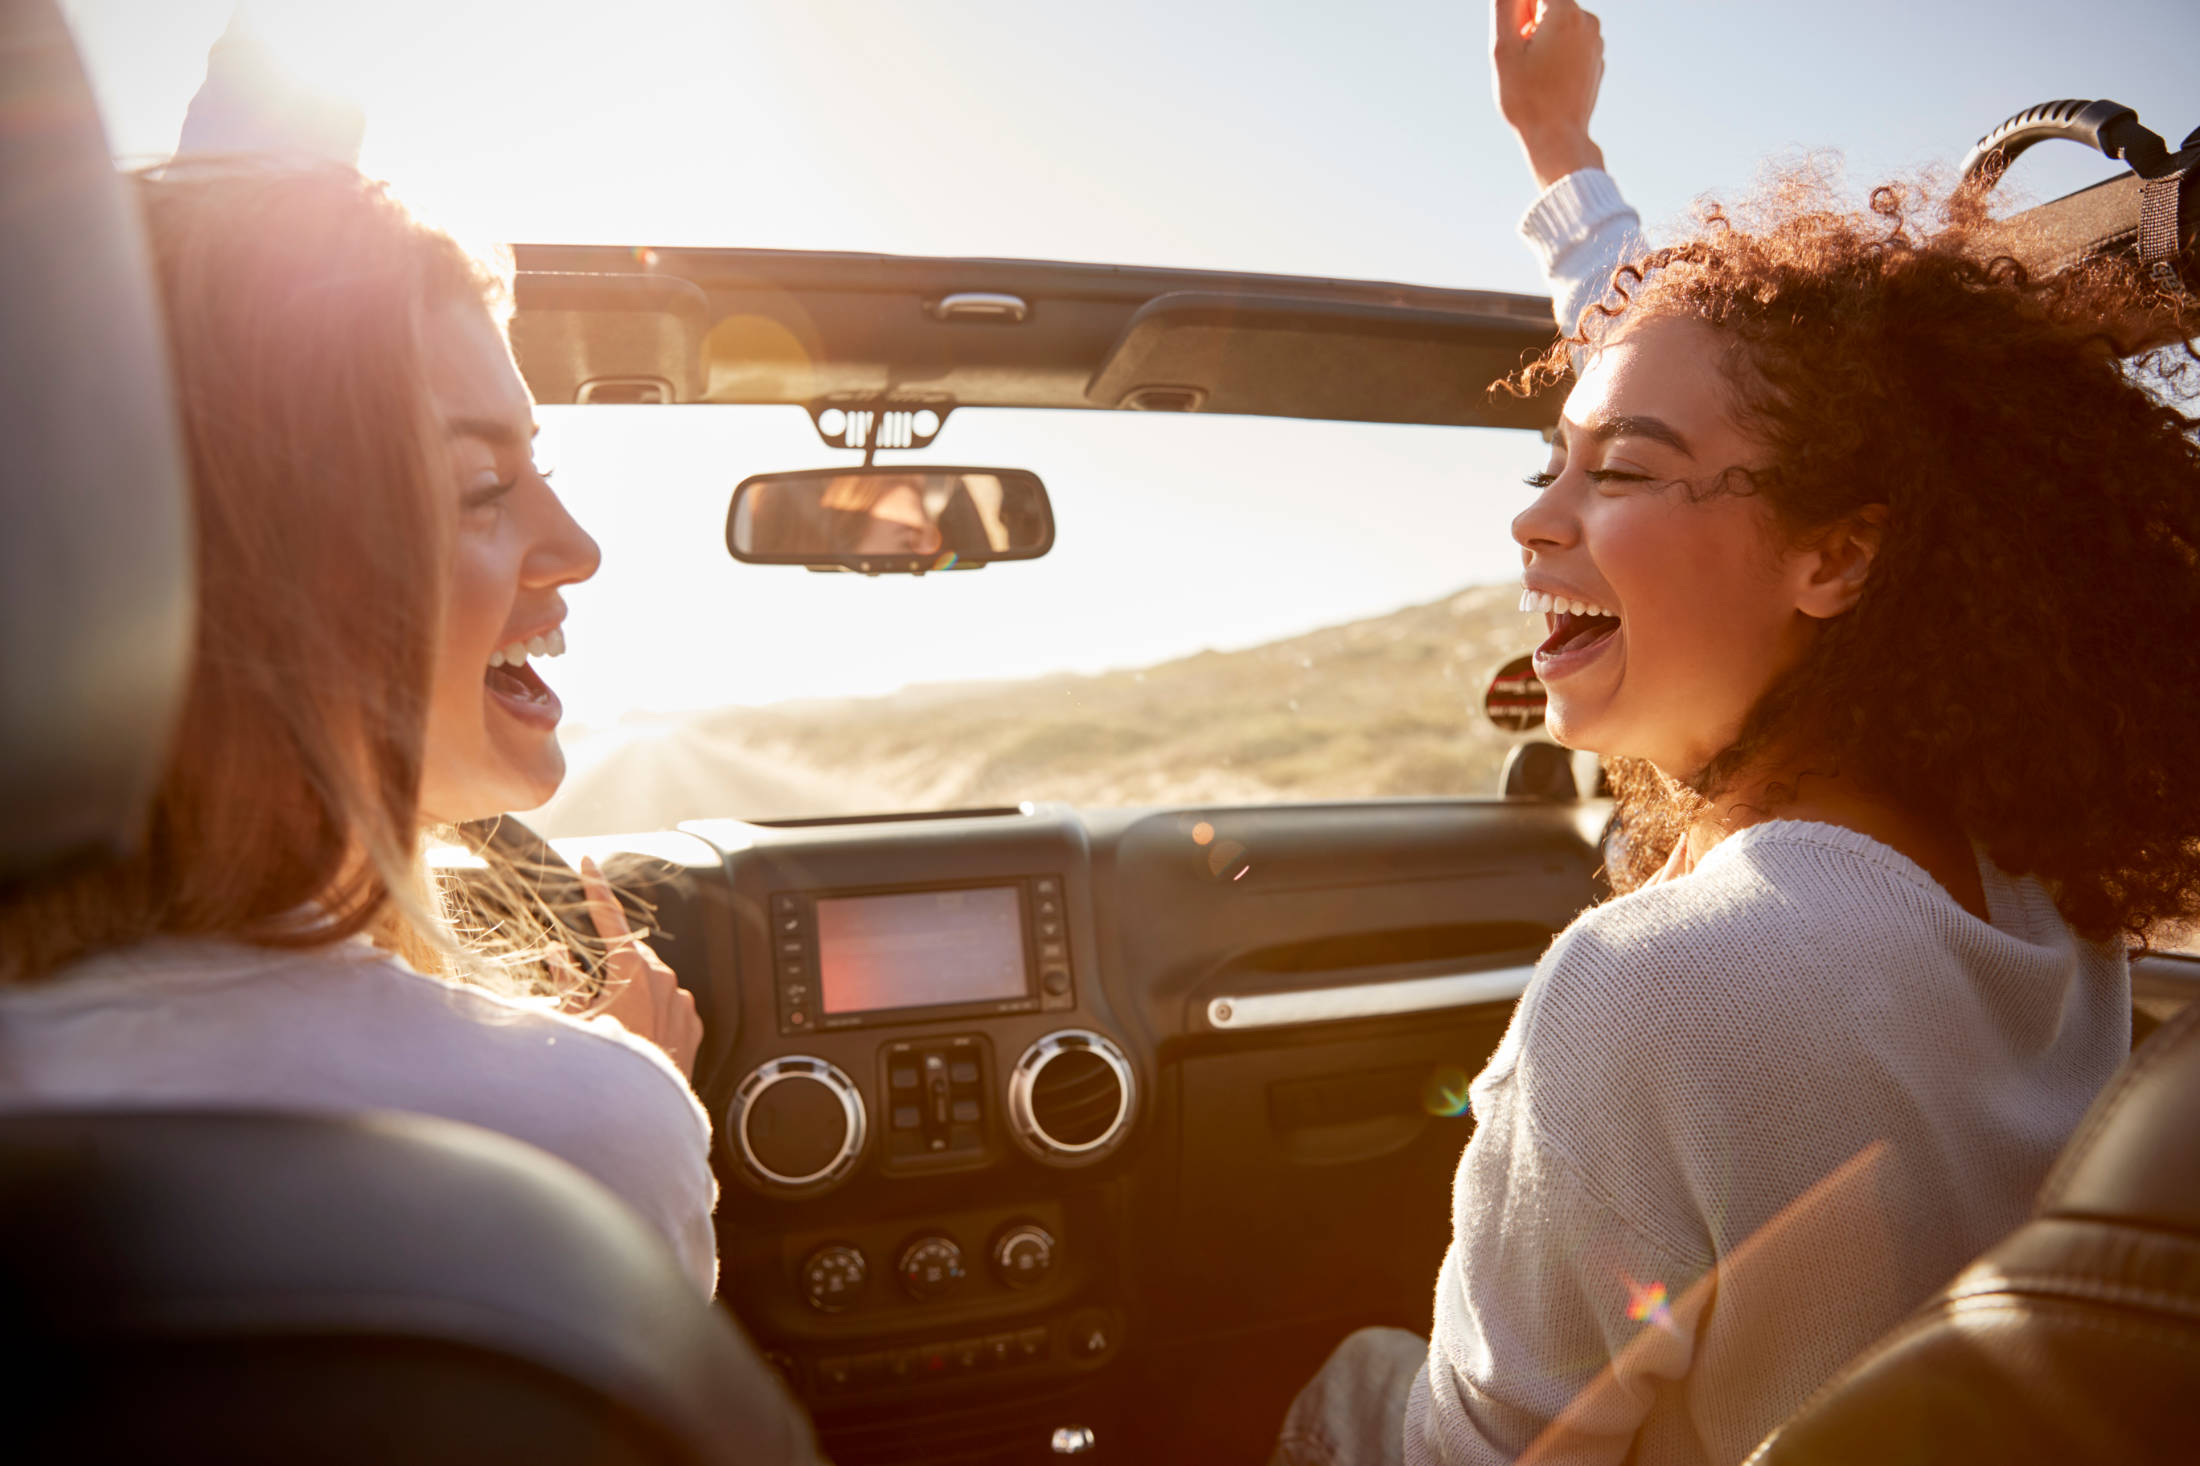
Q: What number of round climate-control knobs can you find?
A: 3